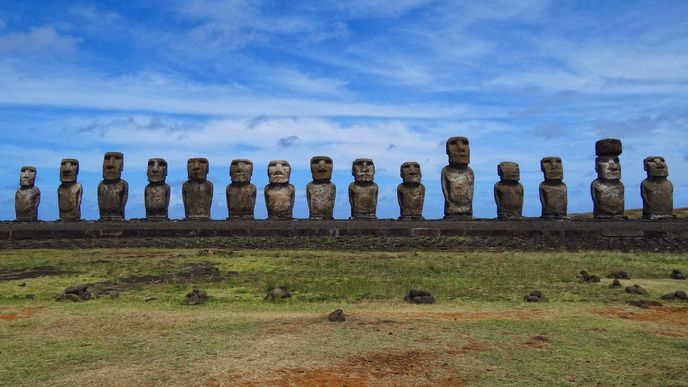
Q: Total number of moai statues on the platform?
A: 15